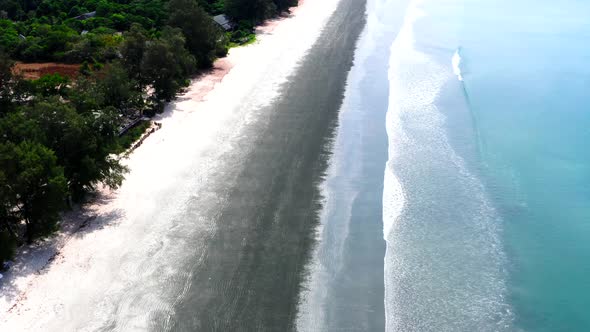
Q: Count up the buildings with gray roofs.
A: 2